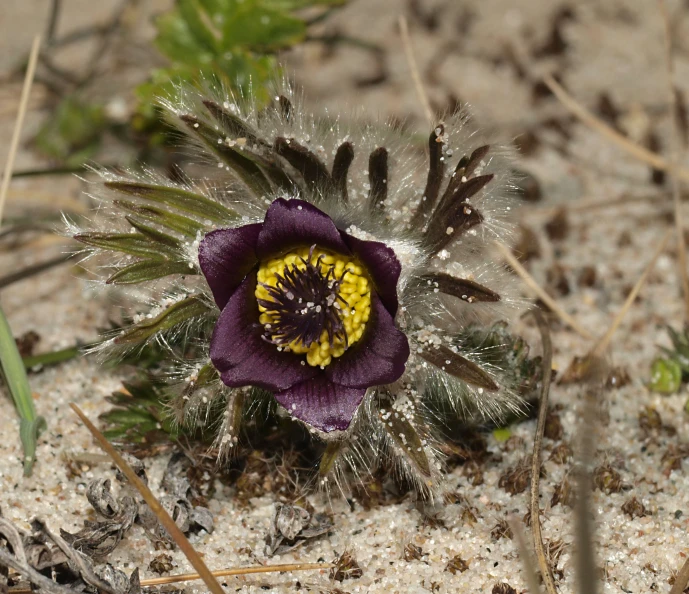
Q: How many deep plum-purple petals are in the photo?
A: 6